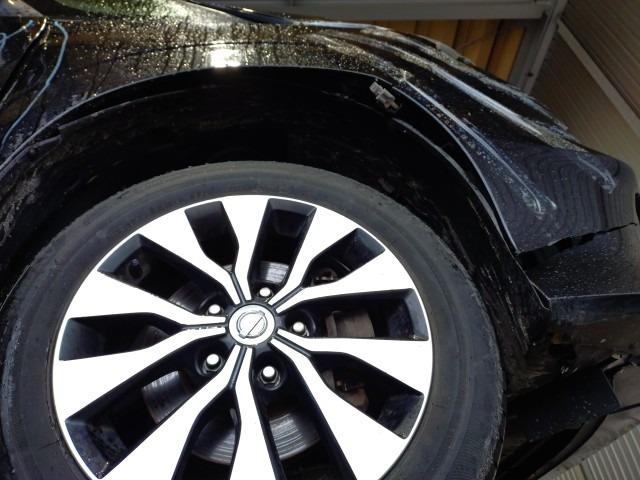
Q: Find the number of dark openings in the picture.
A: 10